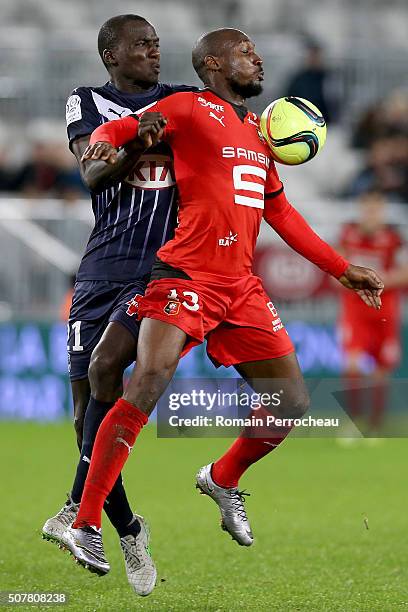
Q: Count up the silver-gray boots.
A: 4